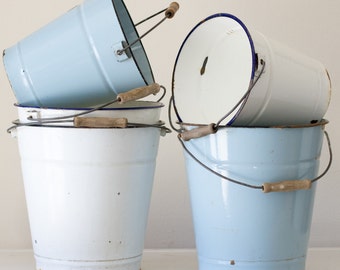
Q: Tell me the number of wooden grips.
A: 5